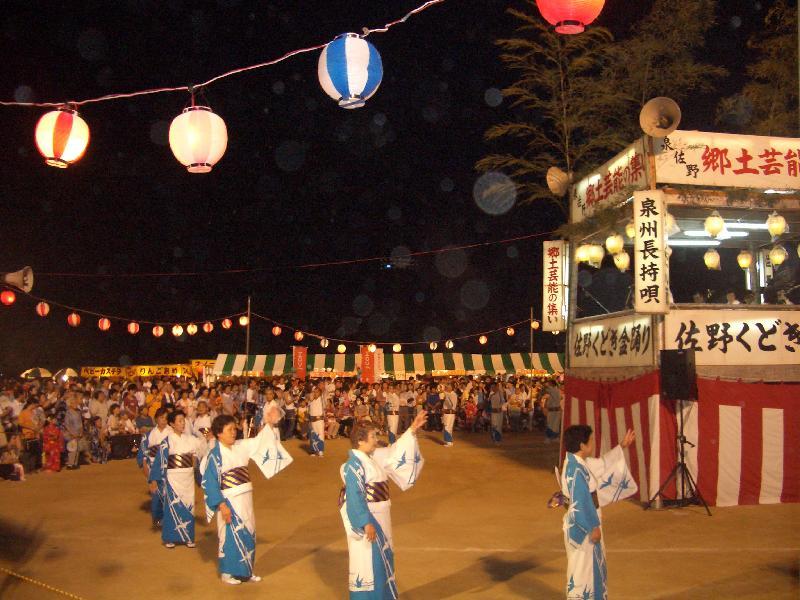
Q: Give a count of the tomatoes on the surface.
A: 0